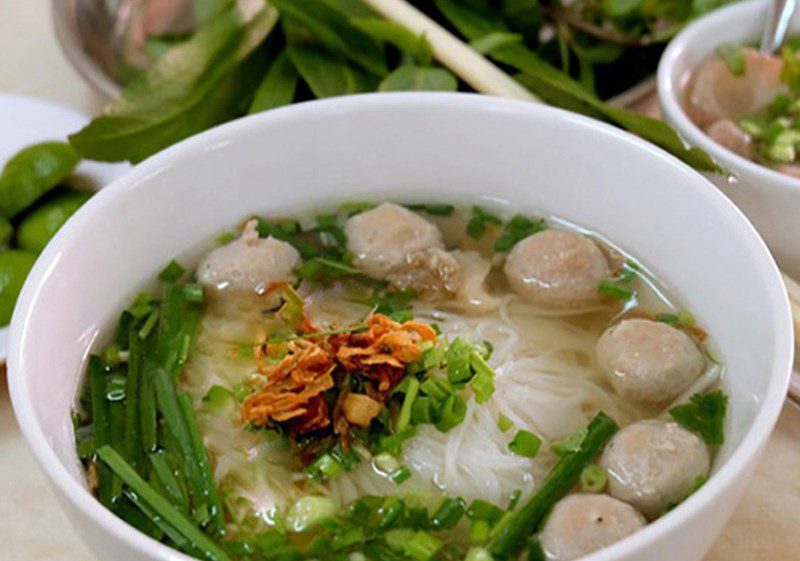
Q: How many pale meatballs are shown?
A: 6